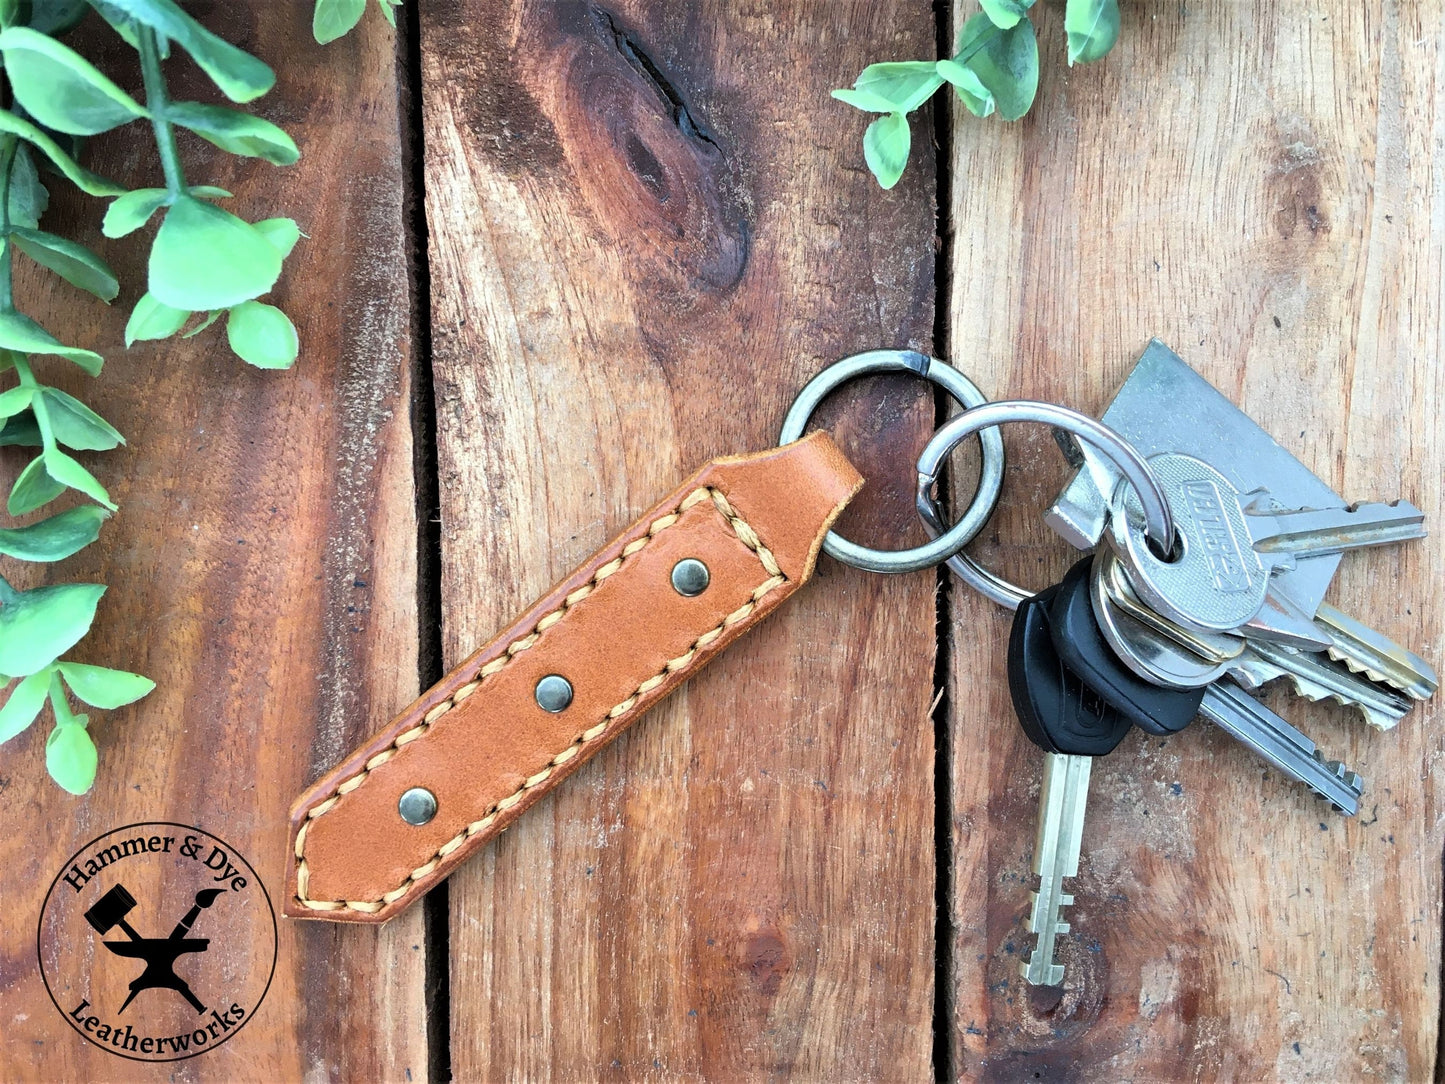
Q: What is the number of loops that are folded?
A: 1